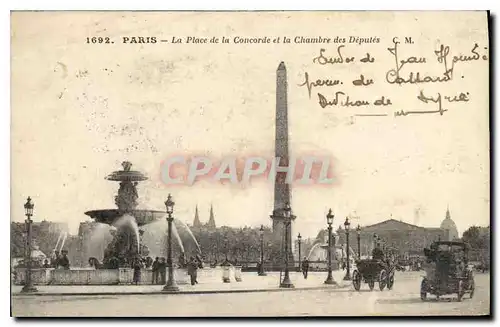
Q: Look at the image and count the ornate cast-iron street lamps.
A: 8